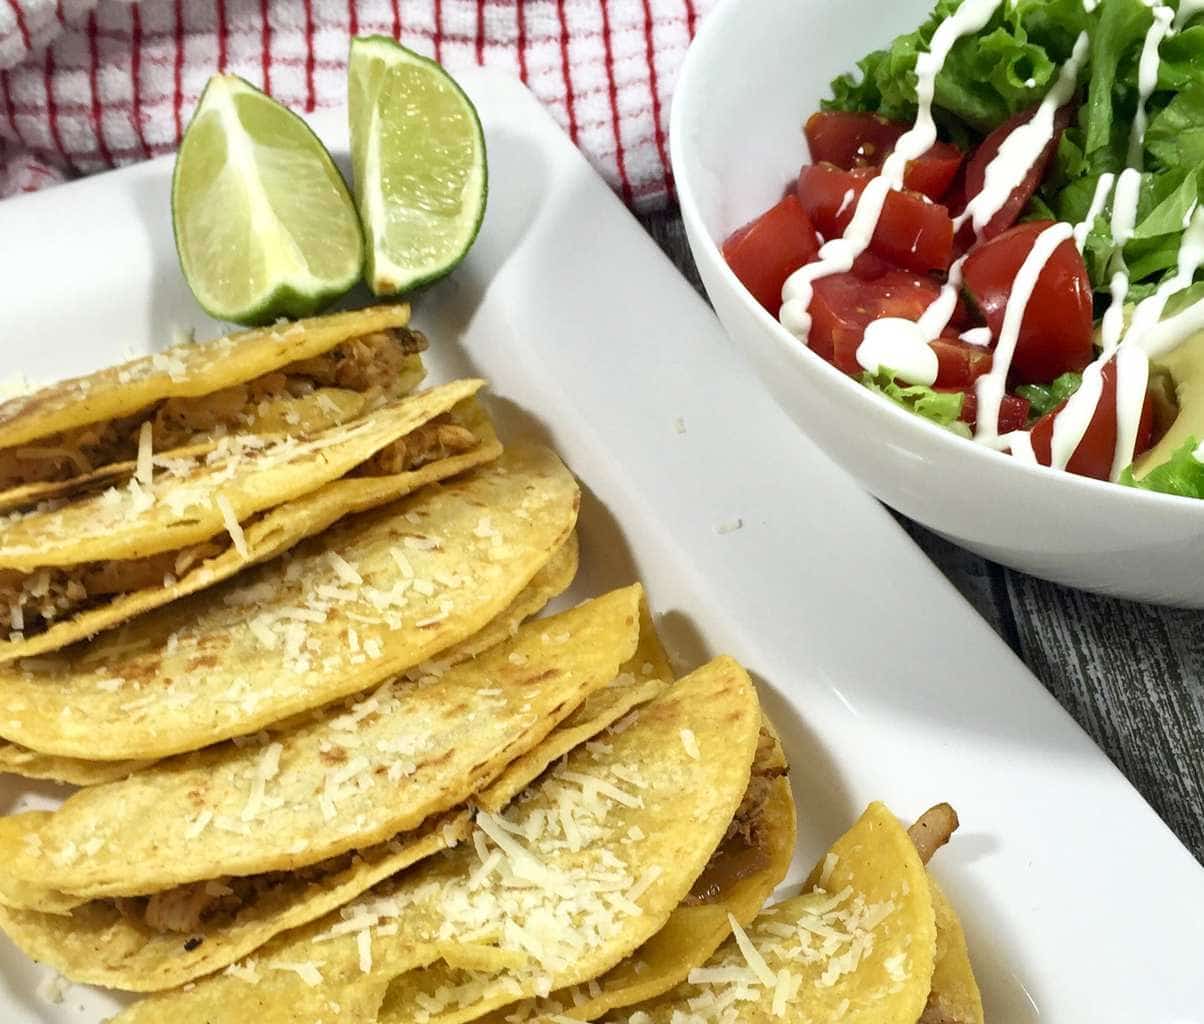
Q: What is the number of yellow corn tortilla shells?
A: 6